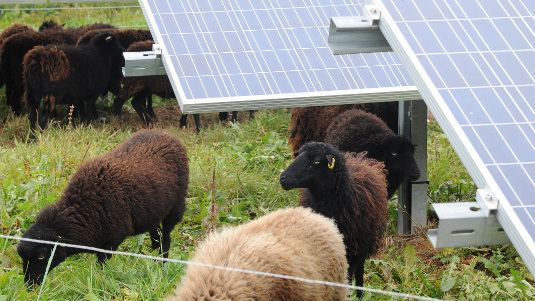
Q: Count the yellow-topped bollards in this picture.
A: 0